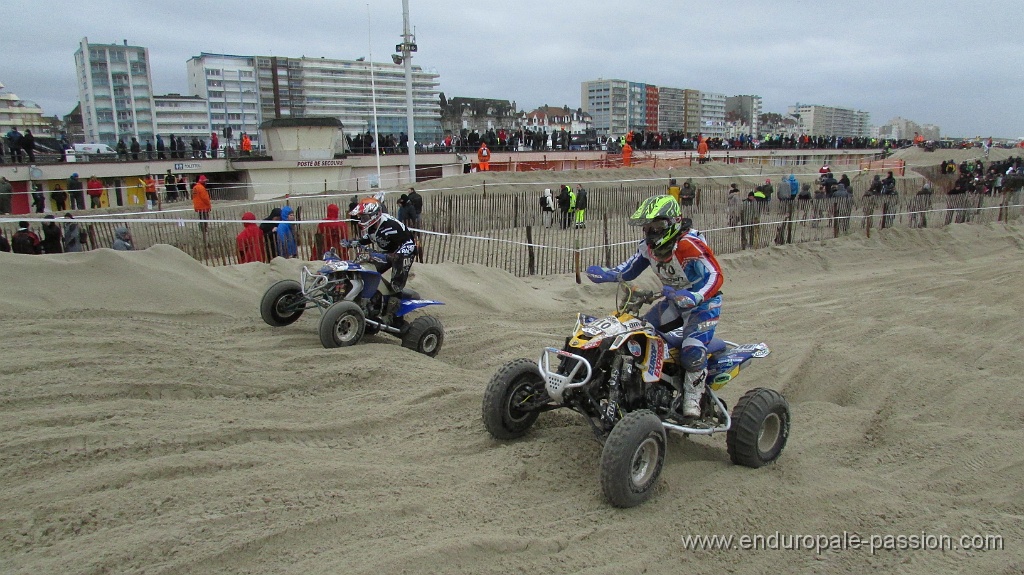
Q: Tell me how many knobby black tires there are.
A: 6